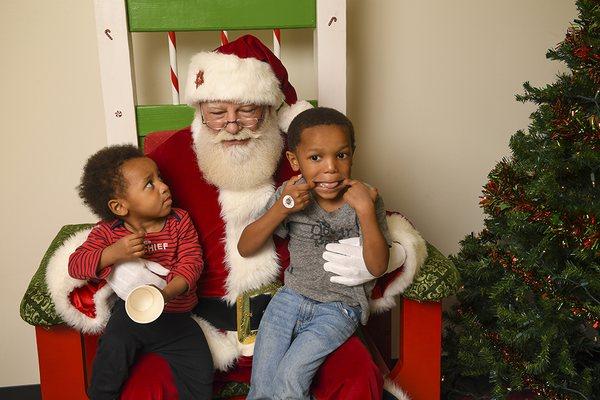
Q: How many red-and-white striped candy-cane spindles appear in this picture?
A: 3